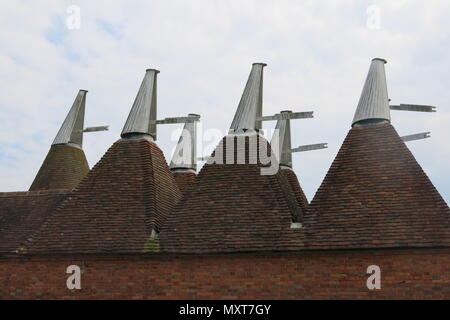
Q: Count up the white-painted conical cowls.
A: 6